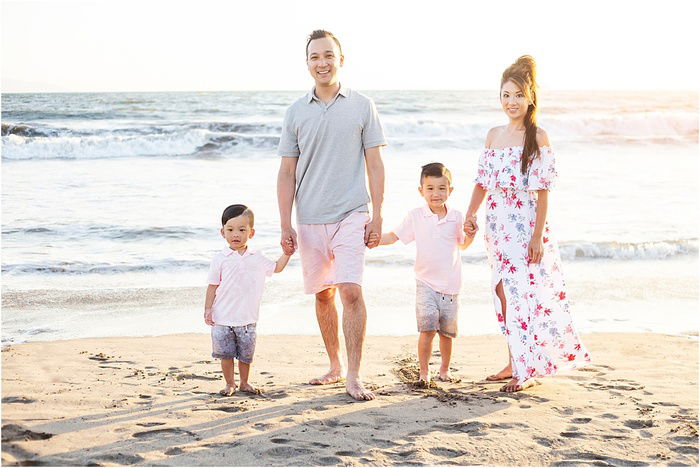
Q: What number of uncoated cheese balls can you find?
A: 0